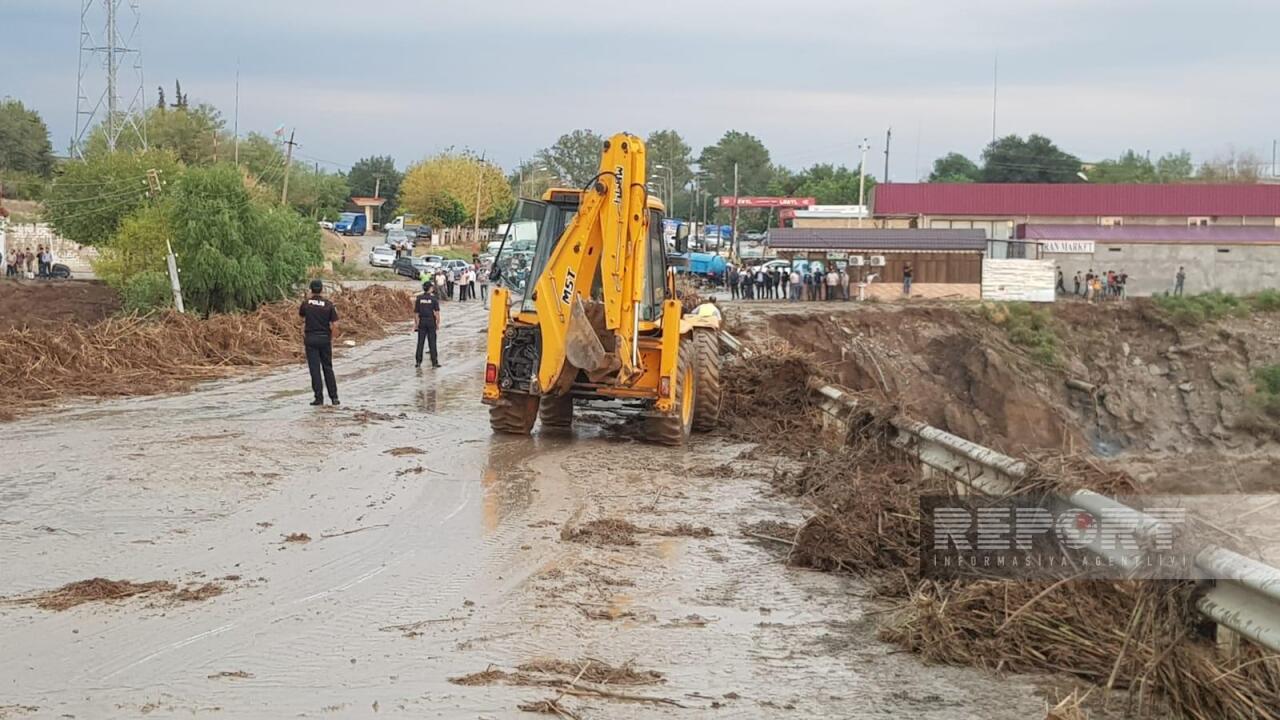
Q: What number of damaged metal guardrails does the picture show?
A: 1